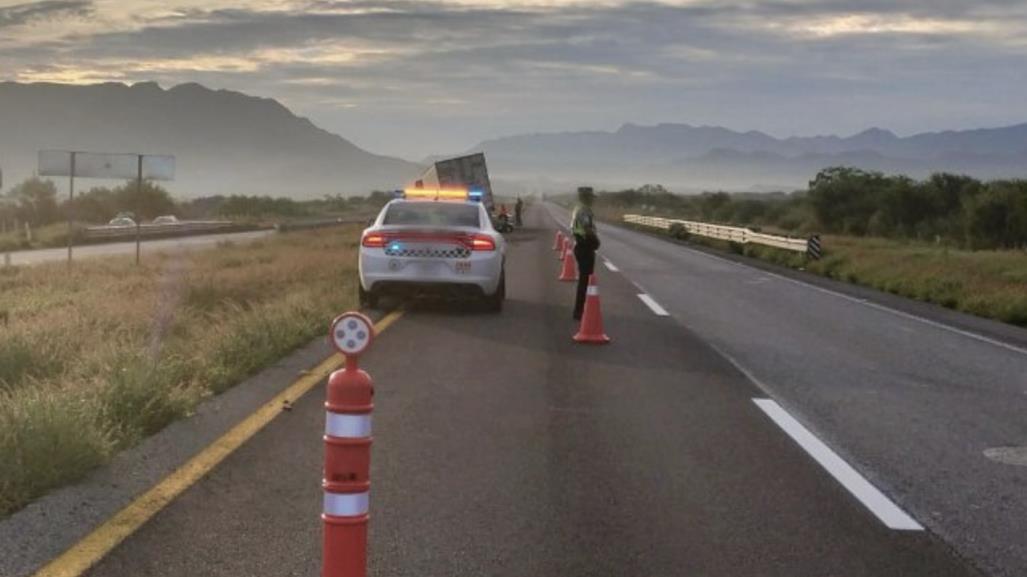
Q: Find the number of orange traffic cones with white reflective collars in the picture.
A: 4